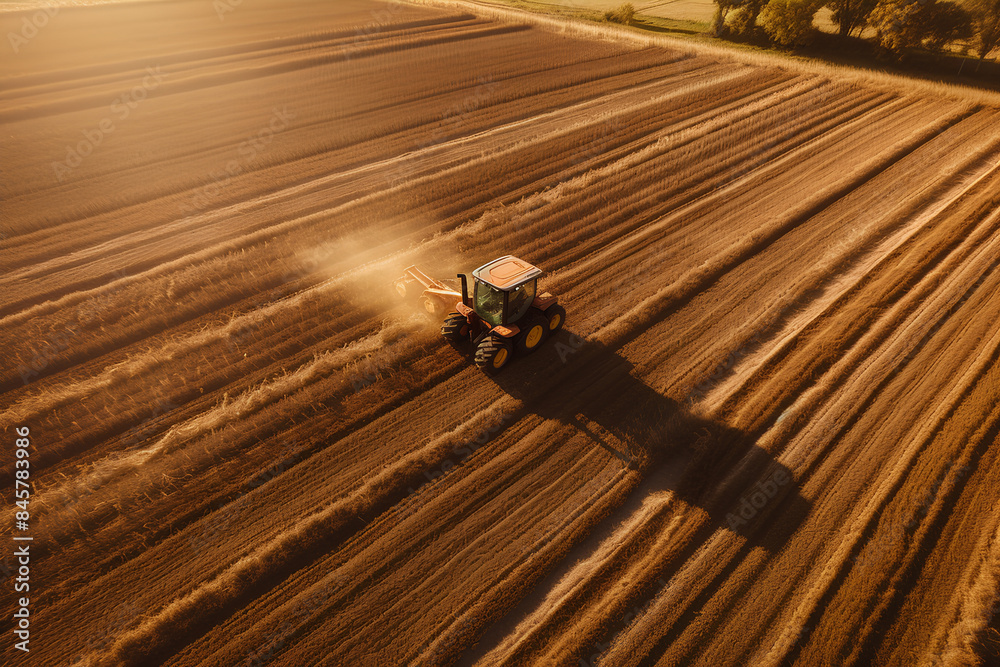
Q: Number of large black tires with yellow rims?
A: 3